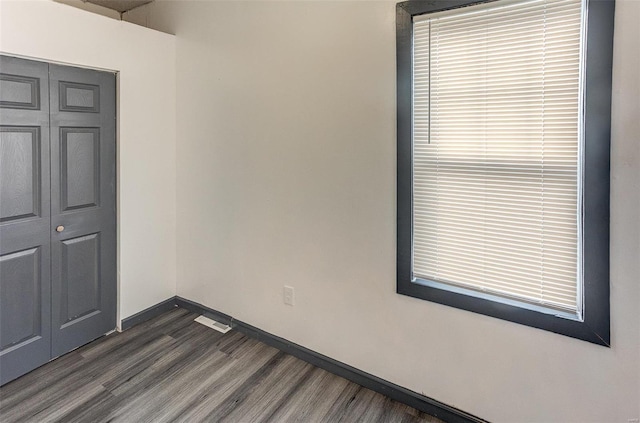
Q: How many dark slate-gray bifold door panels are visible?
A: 2